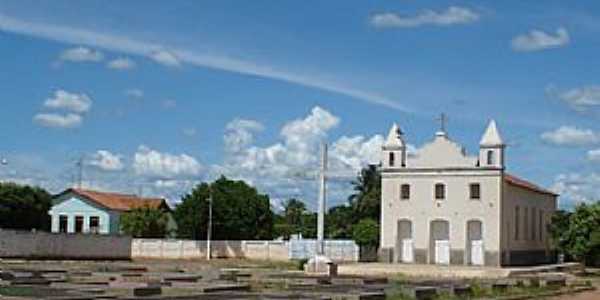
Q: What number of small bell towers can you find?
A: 2